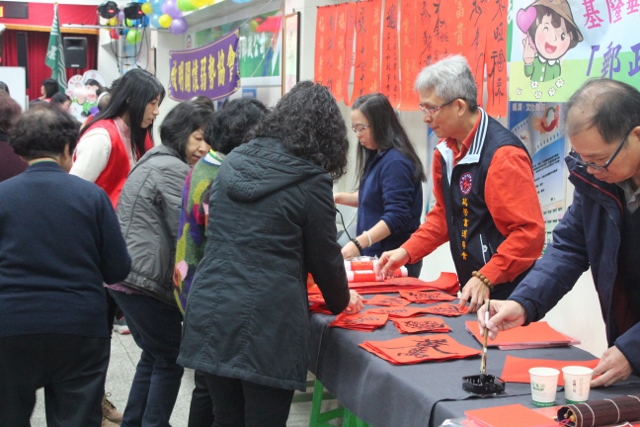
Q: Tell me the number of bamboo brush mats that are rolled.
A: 1